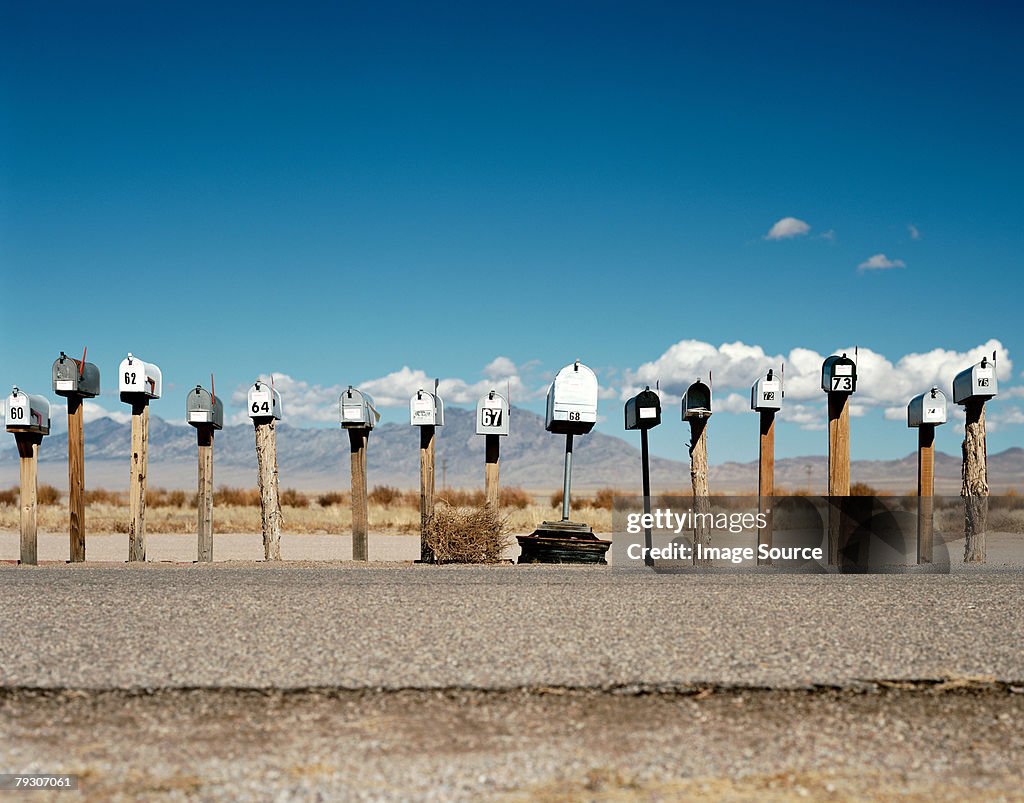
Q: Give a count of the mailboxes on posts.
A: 15